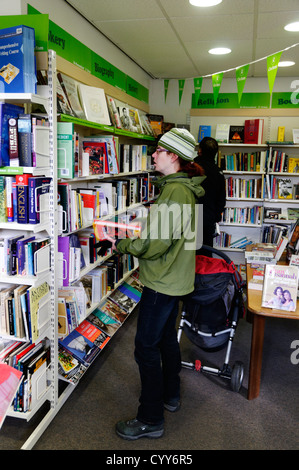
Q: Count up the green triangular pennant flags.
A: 6